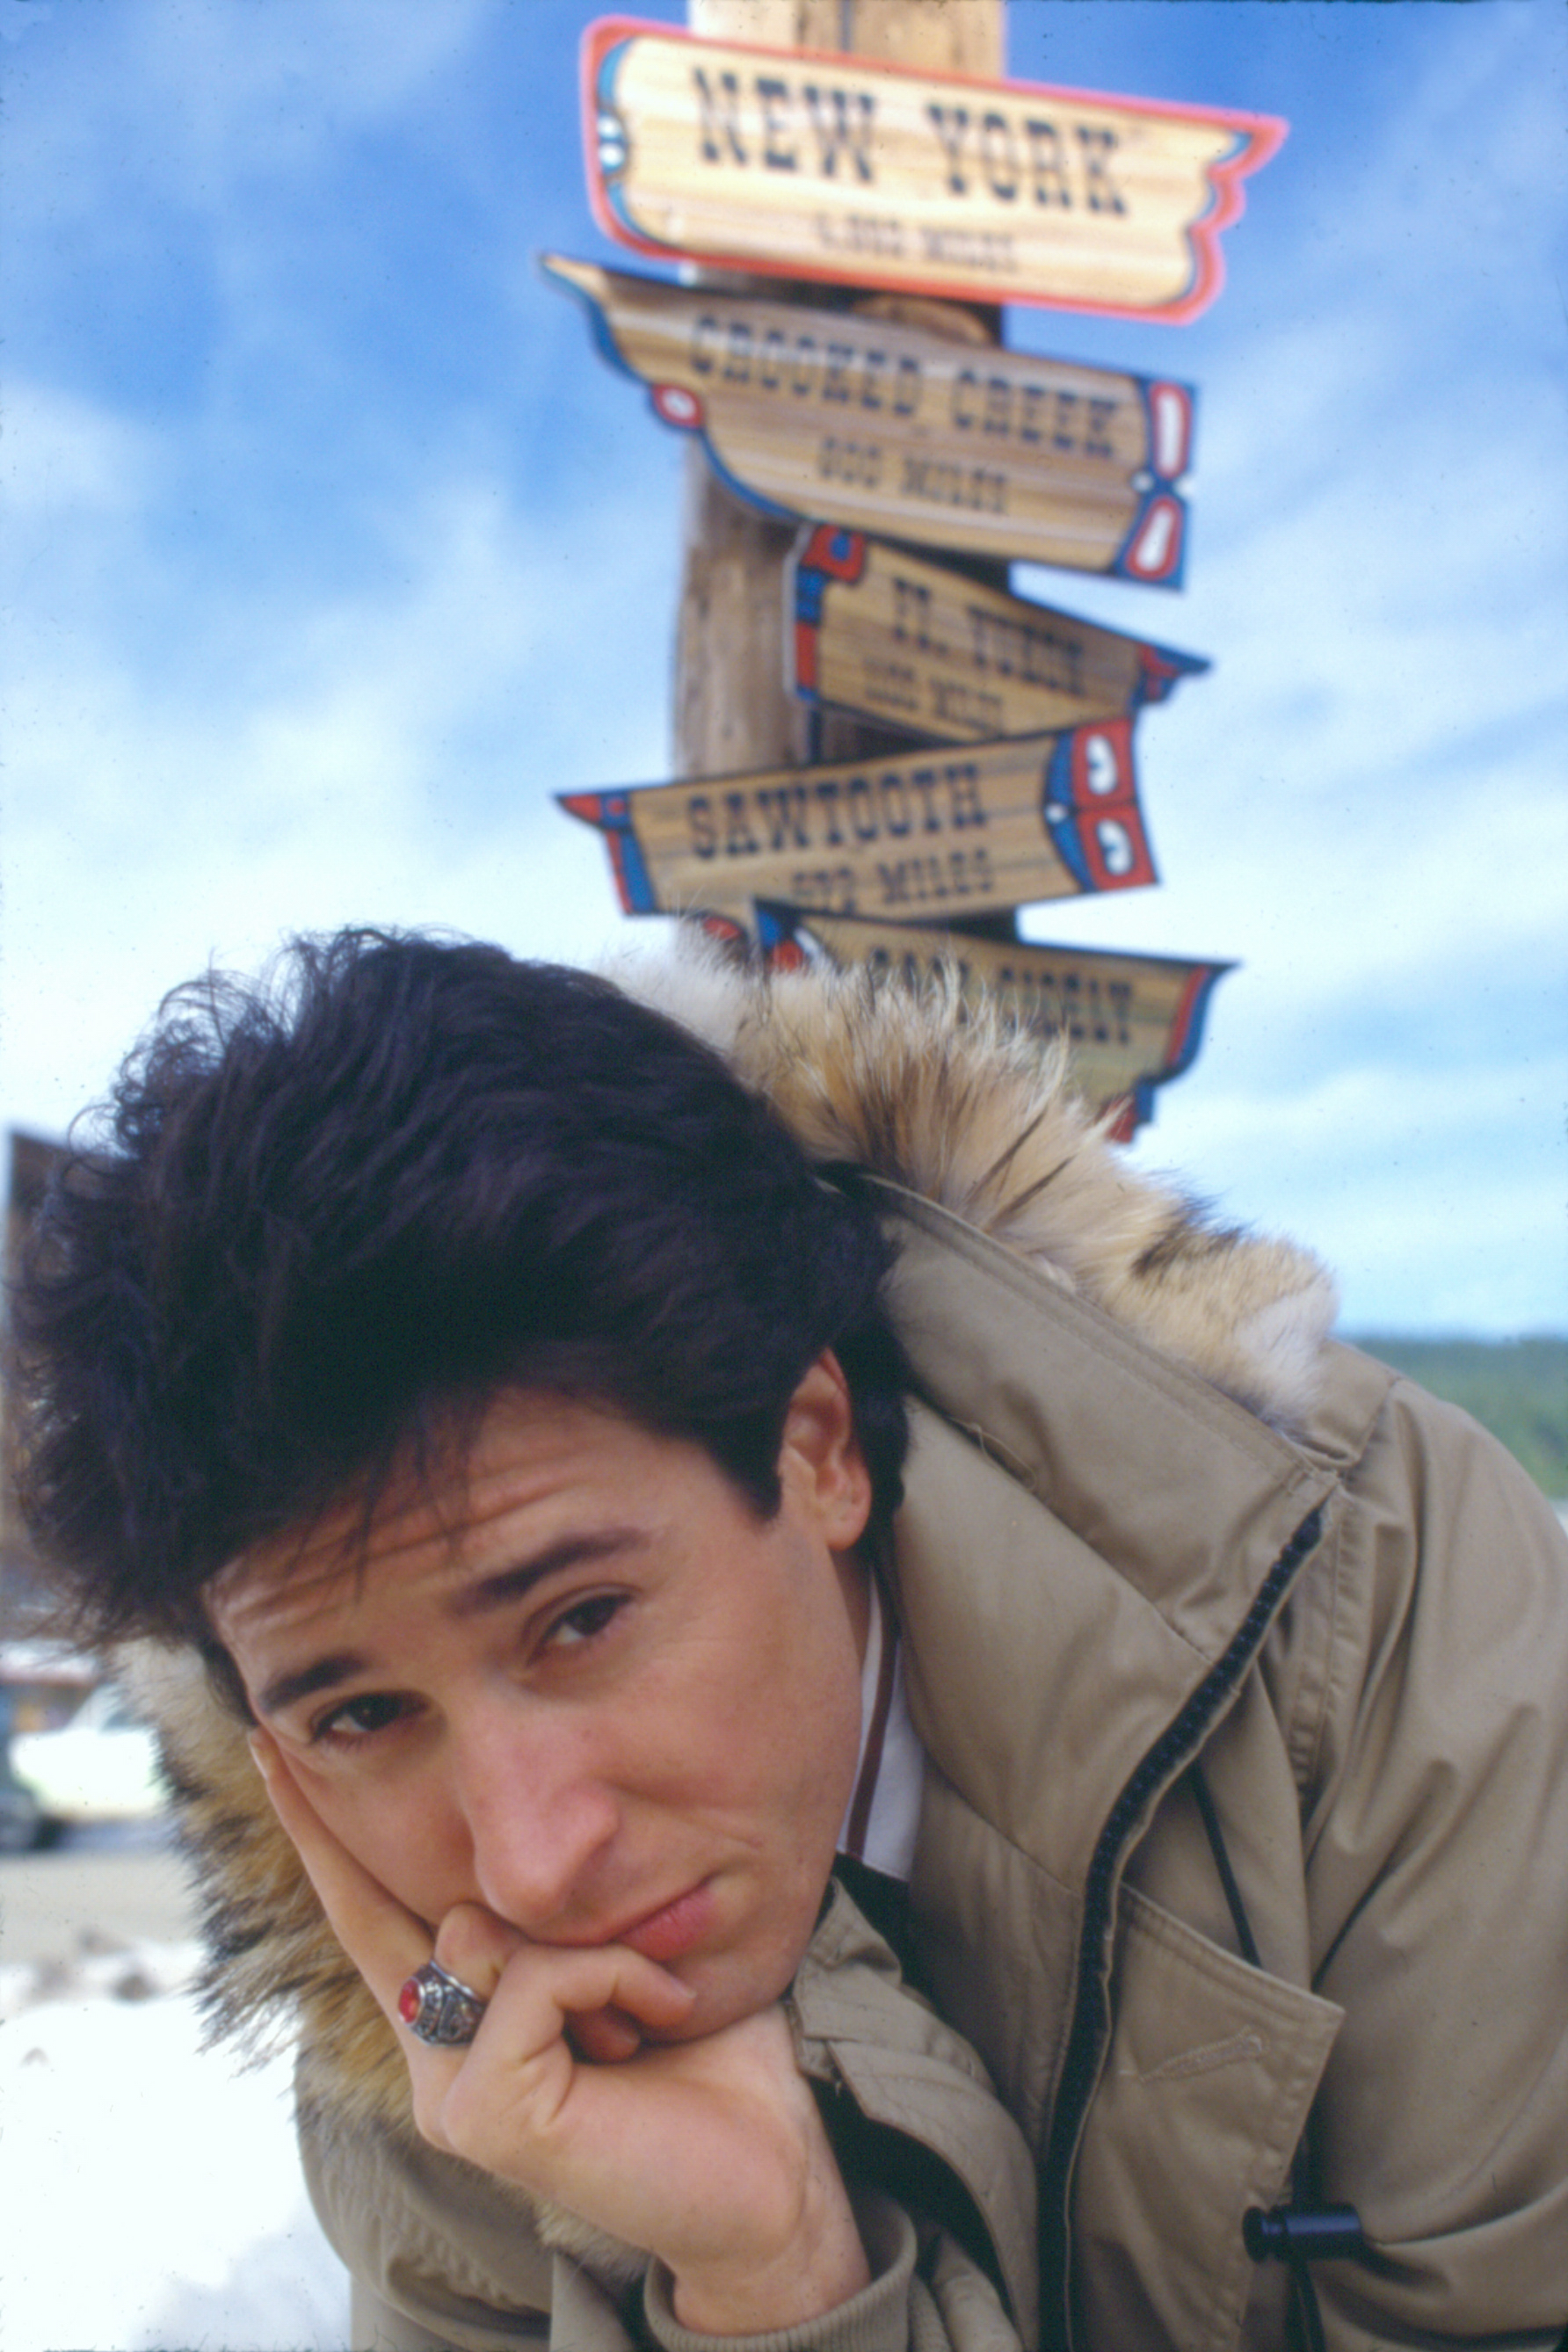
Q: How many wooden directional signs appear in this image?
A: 5